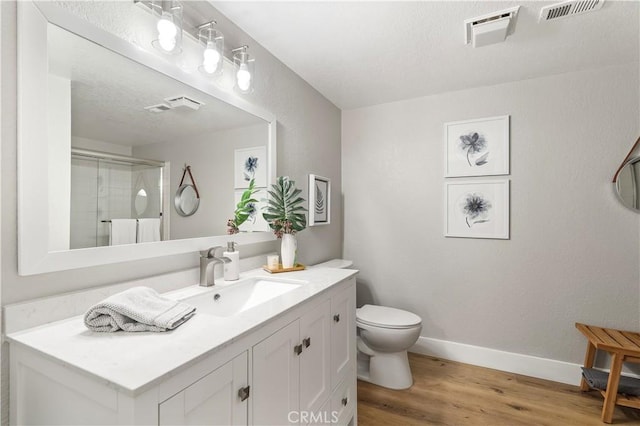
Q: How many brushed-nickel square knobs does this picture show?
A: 5